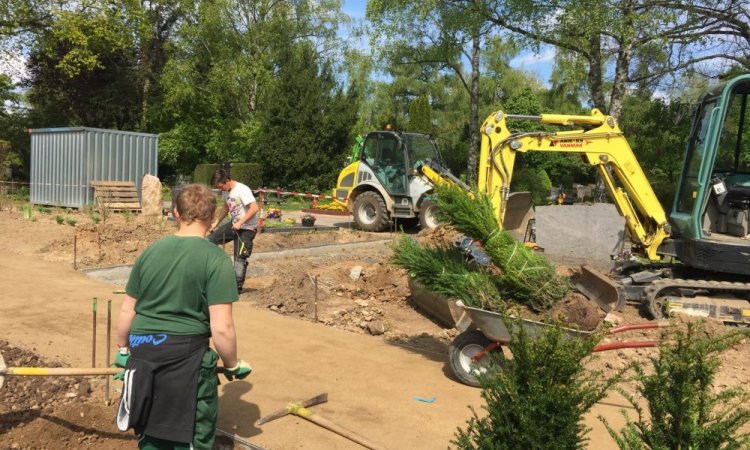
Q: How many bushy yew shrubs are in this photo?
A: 2